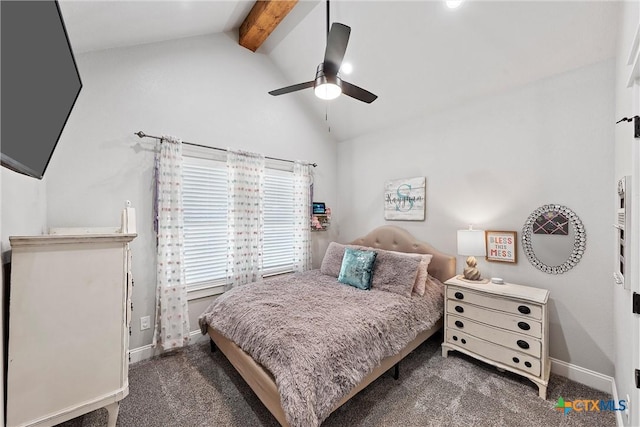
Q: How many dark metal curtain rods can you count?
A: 1